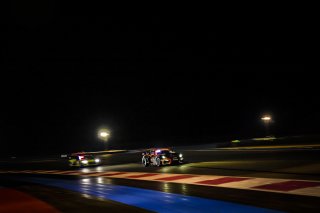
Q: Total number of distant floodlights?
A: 2